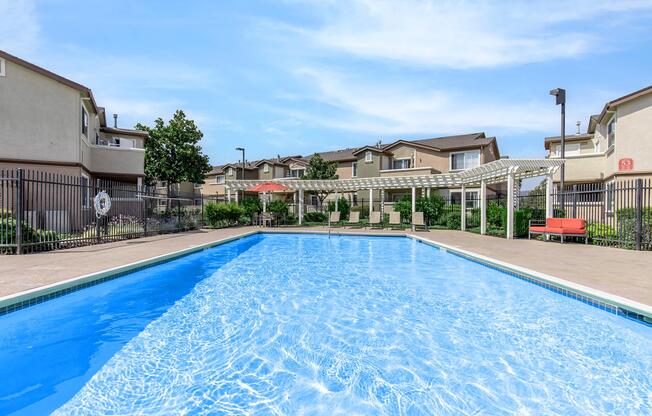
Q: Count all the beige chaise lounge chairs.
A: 5